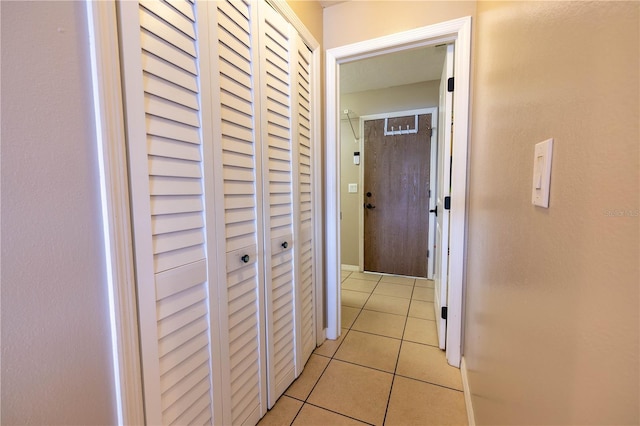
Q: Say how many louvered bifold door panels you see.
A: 4